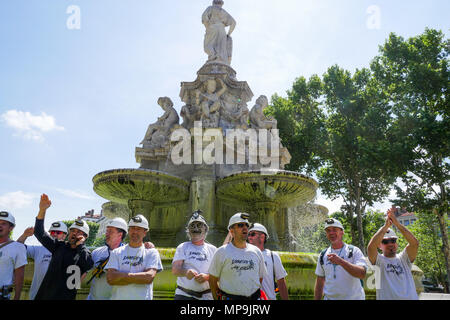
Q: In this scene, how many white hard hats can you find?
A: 10